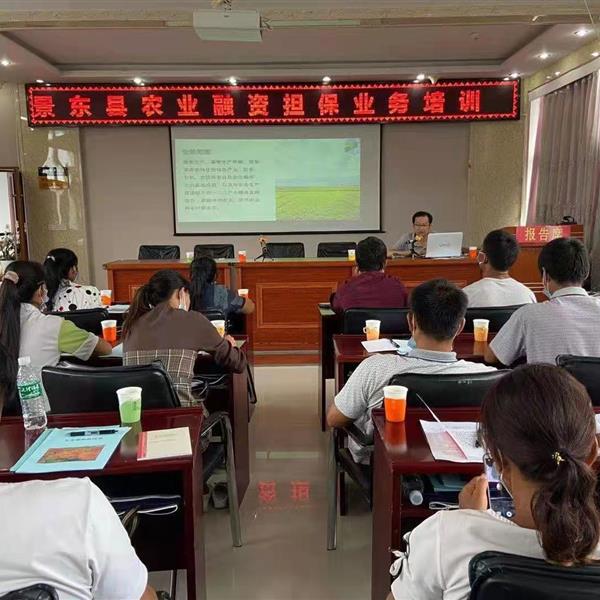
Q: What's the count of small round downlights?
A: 9